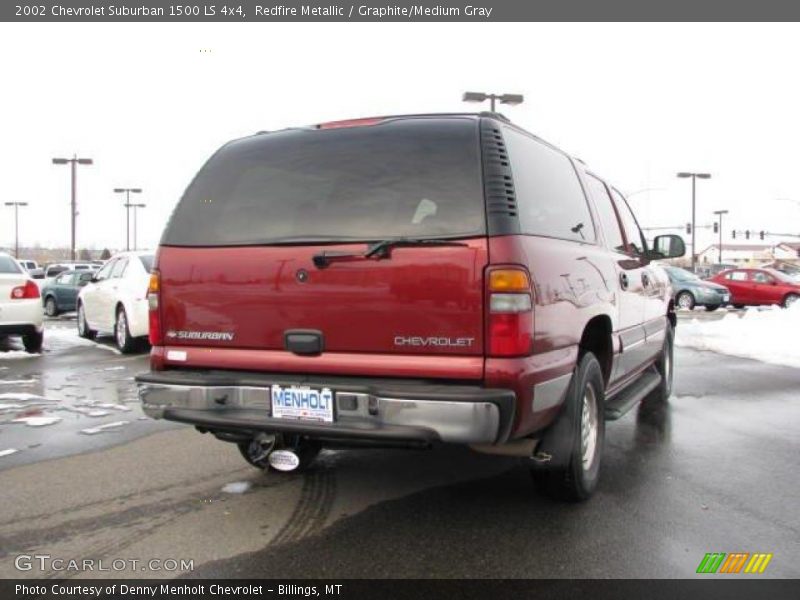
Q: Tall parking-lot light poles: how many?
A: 7